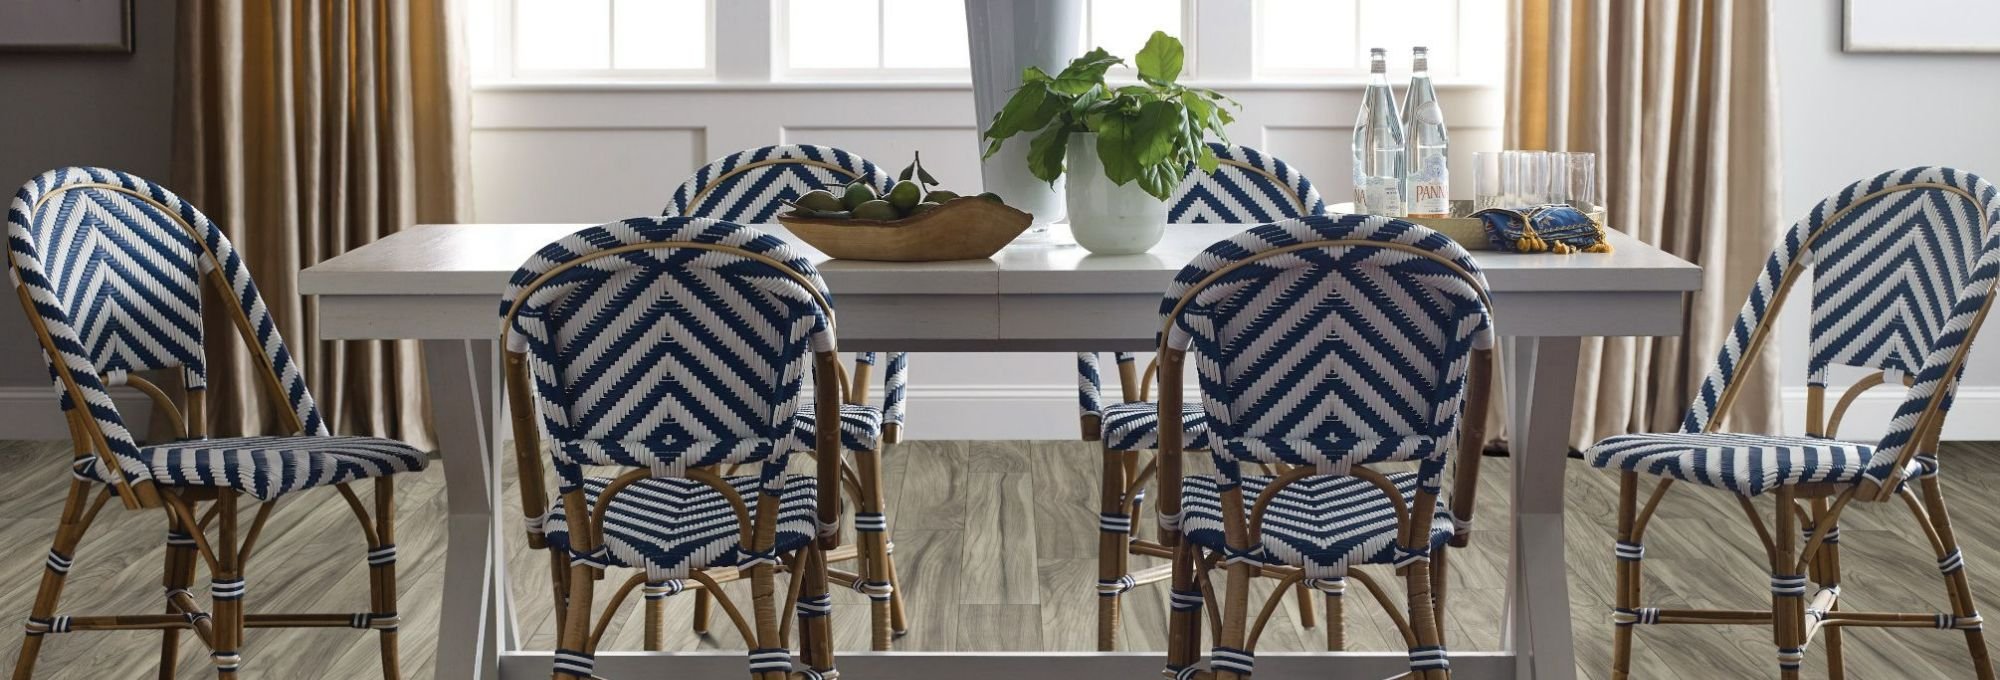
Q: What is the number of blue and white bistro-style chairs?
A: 6